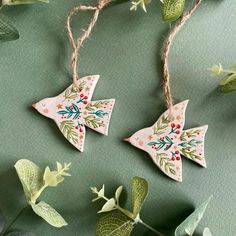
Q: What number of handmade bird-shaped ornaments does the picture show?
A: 2